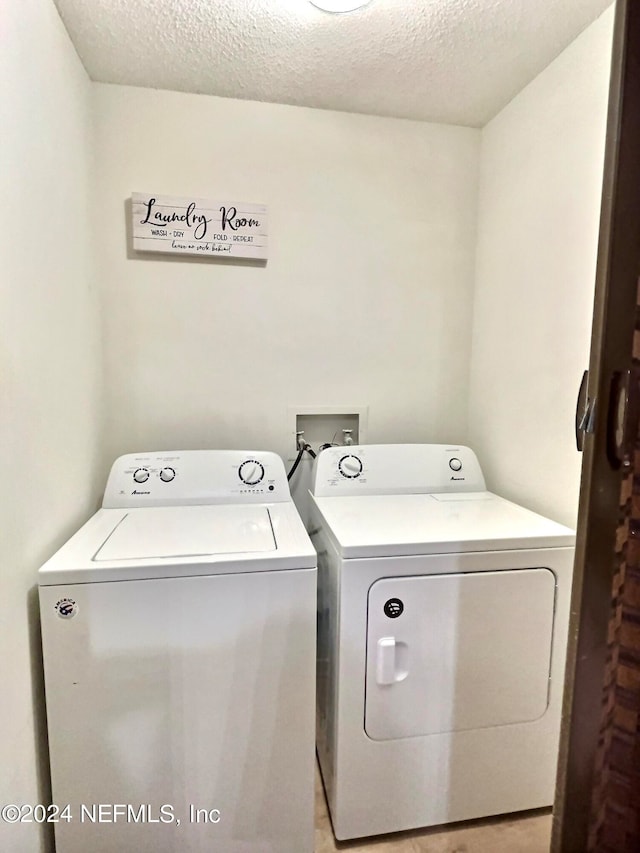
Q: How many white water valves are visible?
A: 2